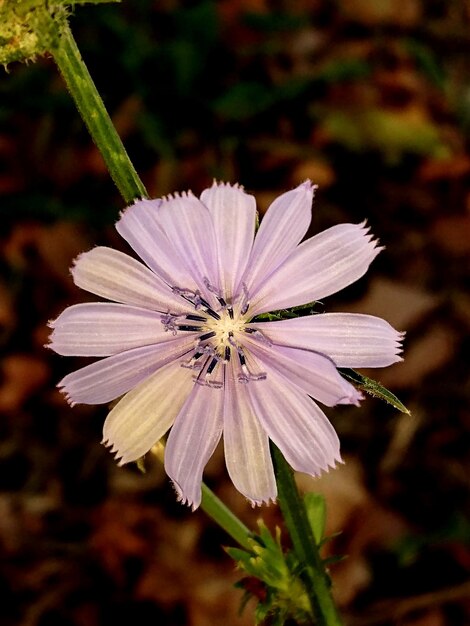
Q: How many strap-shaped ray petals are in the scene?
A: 14